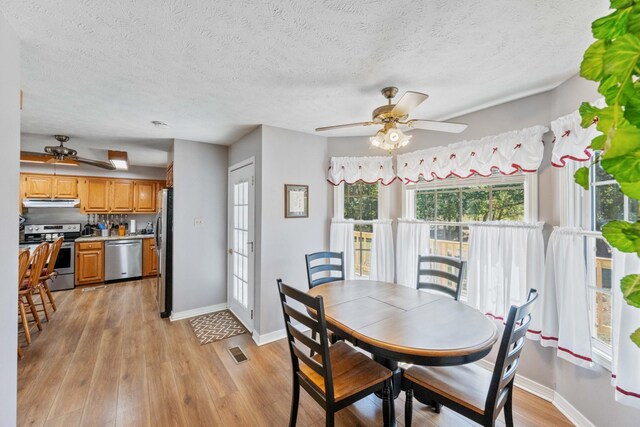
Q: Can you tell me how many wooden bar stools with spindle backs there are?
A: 3